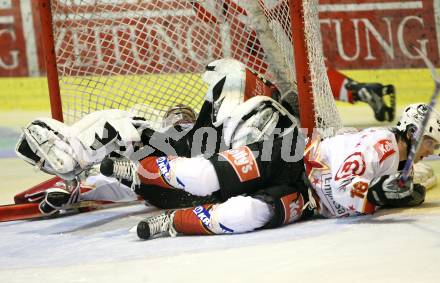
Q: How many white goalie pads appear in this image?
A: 2